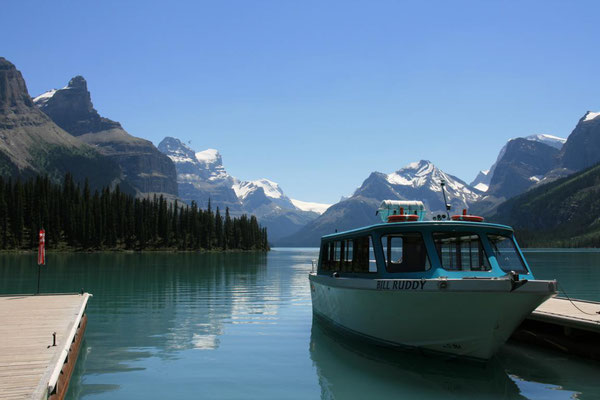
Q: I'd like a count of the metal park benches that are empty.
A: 0